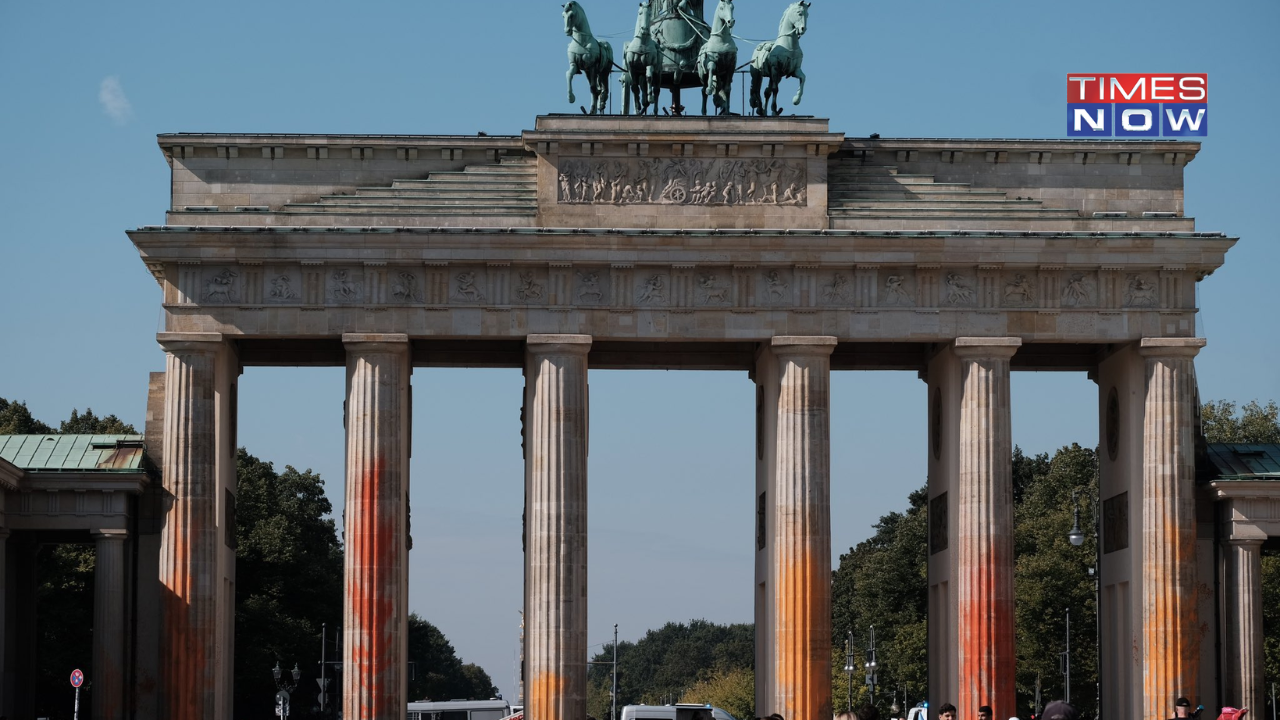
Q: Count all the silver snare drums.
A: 0